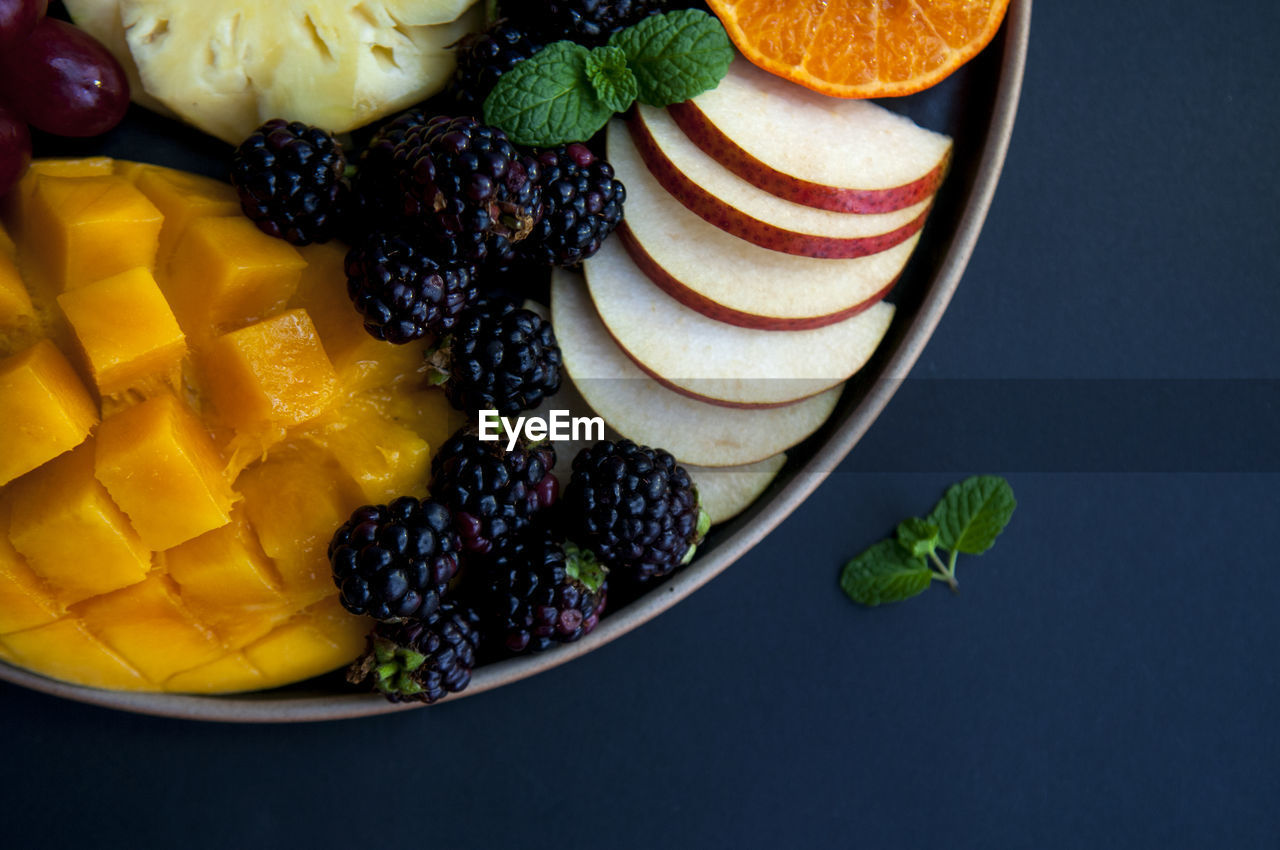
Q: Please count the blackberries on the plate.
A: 13